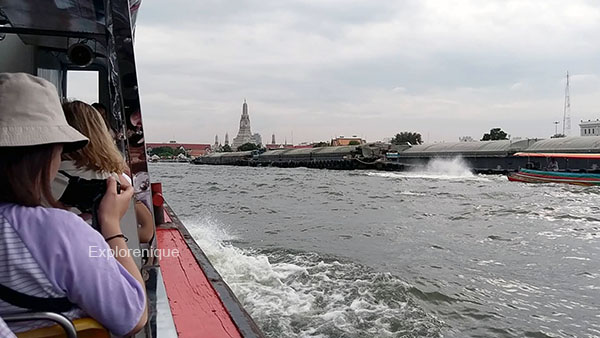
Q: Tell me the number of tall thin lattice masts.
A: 1